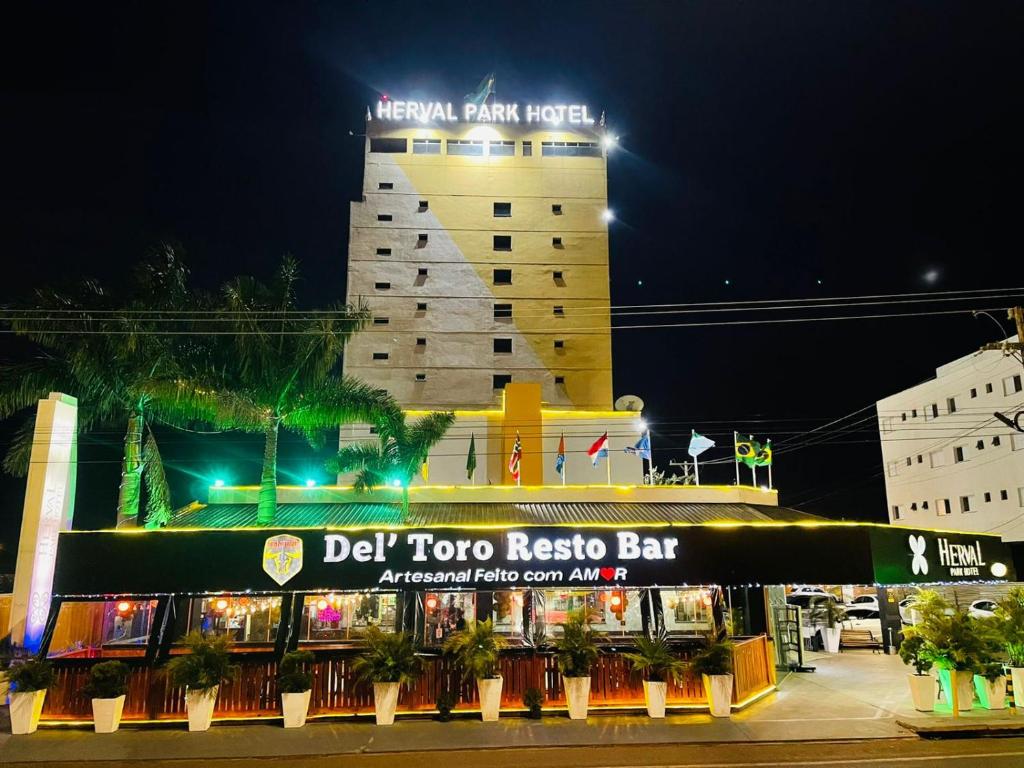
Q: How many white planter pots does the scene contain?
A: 14